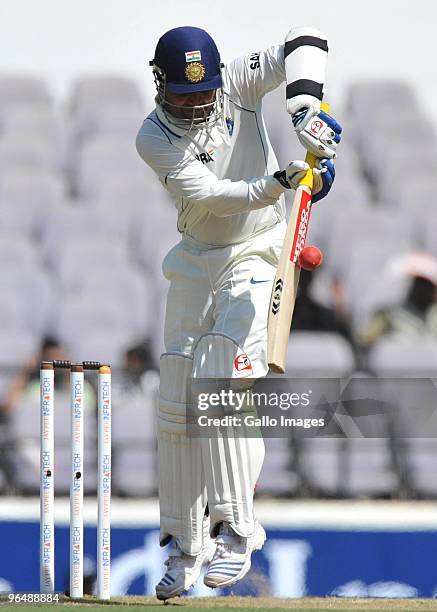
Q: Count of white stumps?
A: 3